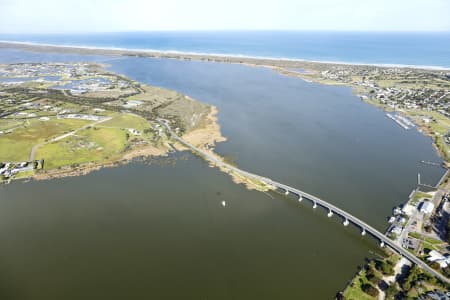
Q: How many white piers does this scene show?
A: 7